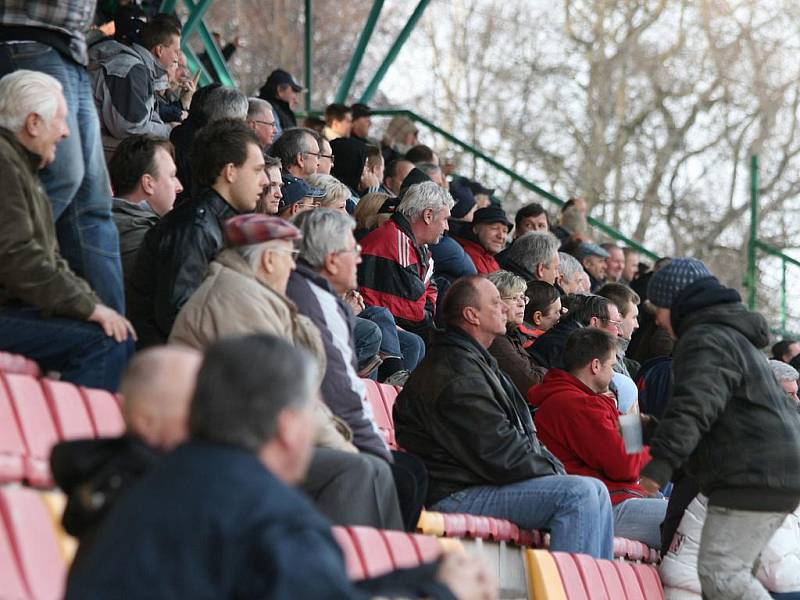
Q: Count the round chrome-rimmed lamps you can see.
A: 0